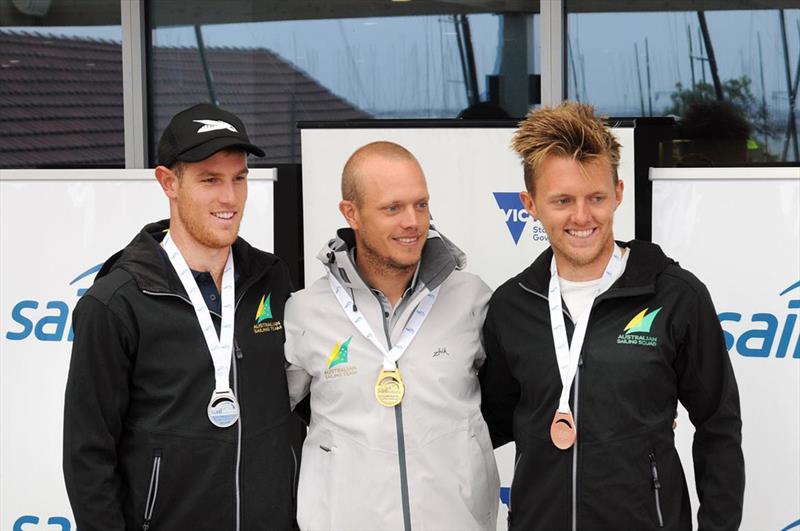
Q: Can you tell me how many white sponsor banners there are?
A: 3